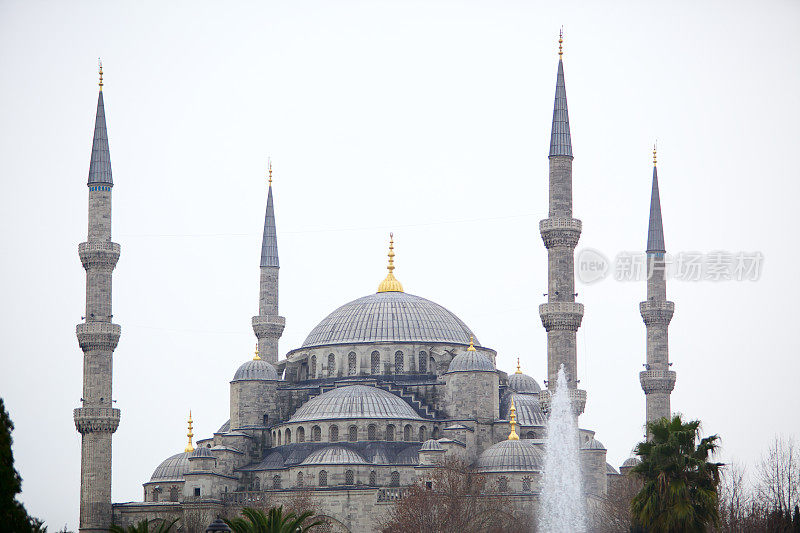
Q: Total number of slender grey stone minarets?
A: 4